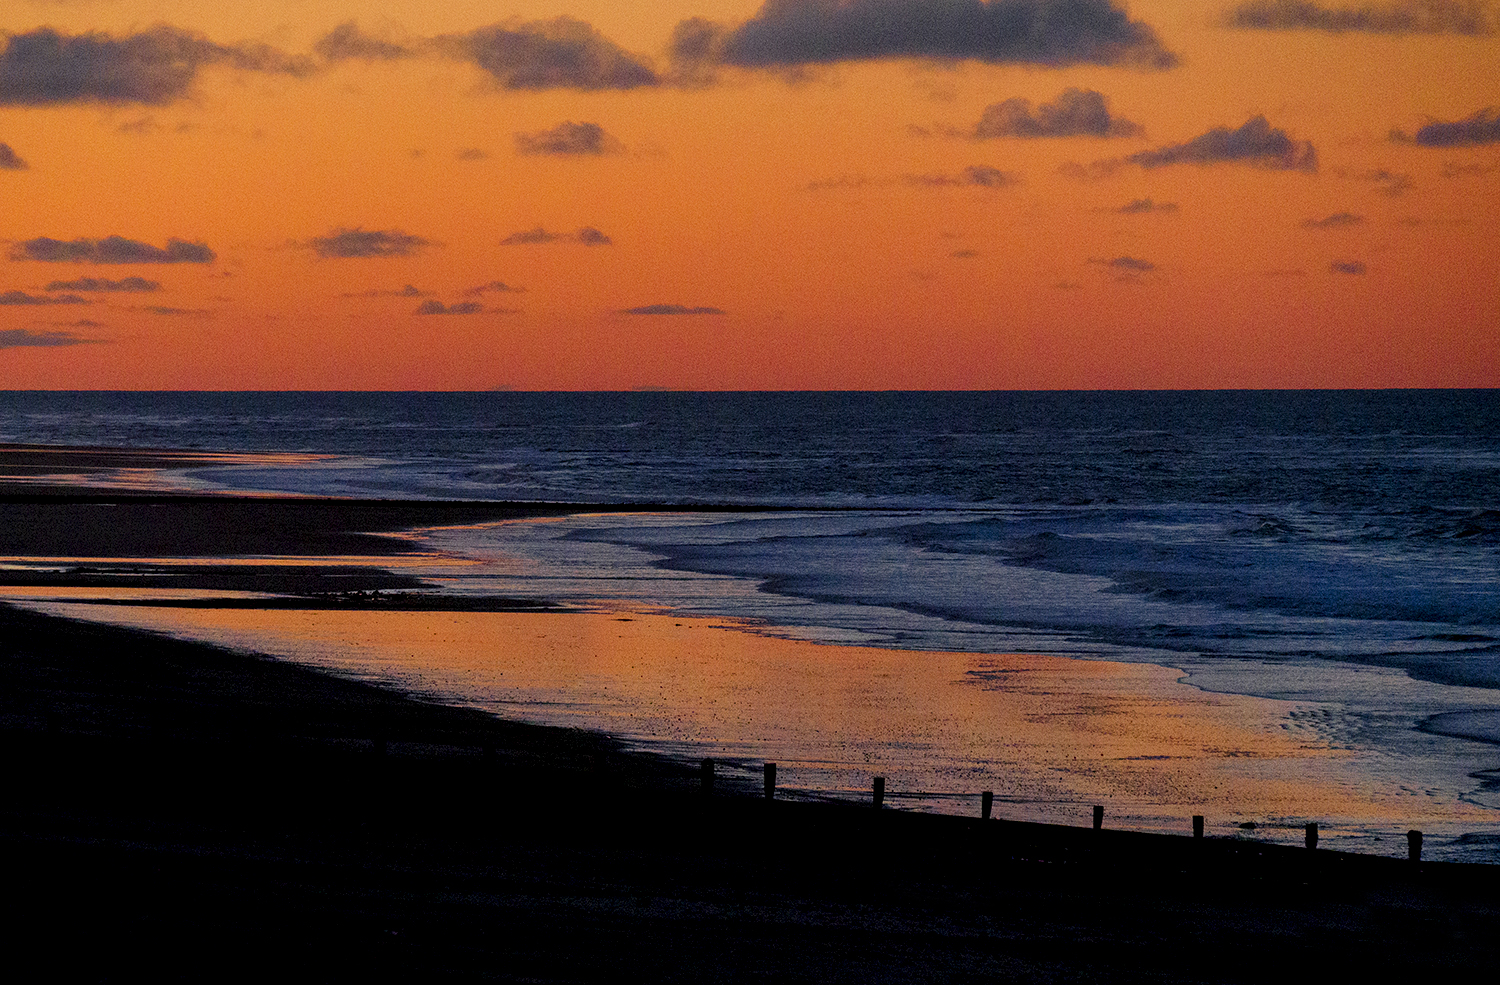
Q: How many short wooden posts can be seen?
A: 8